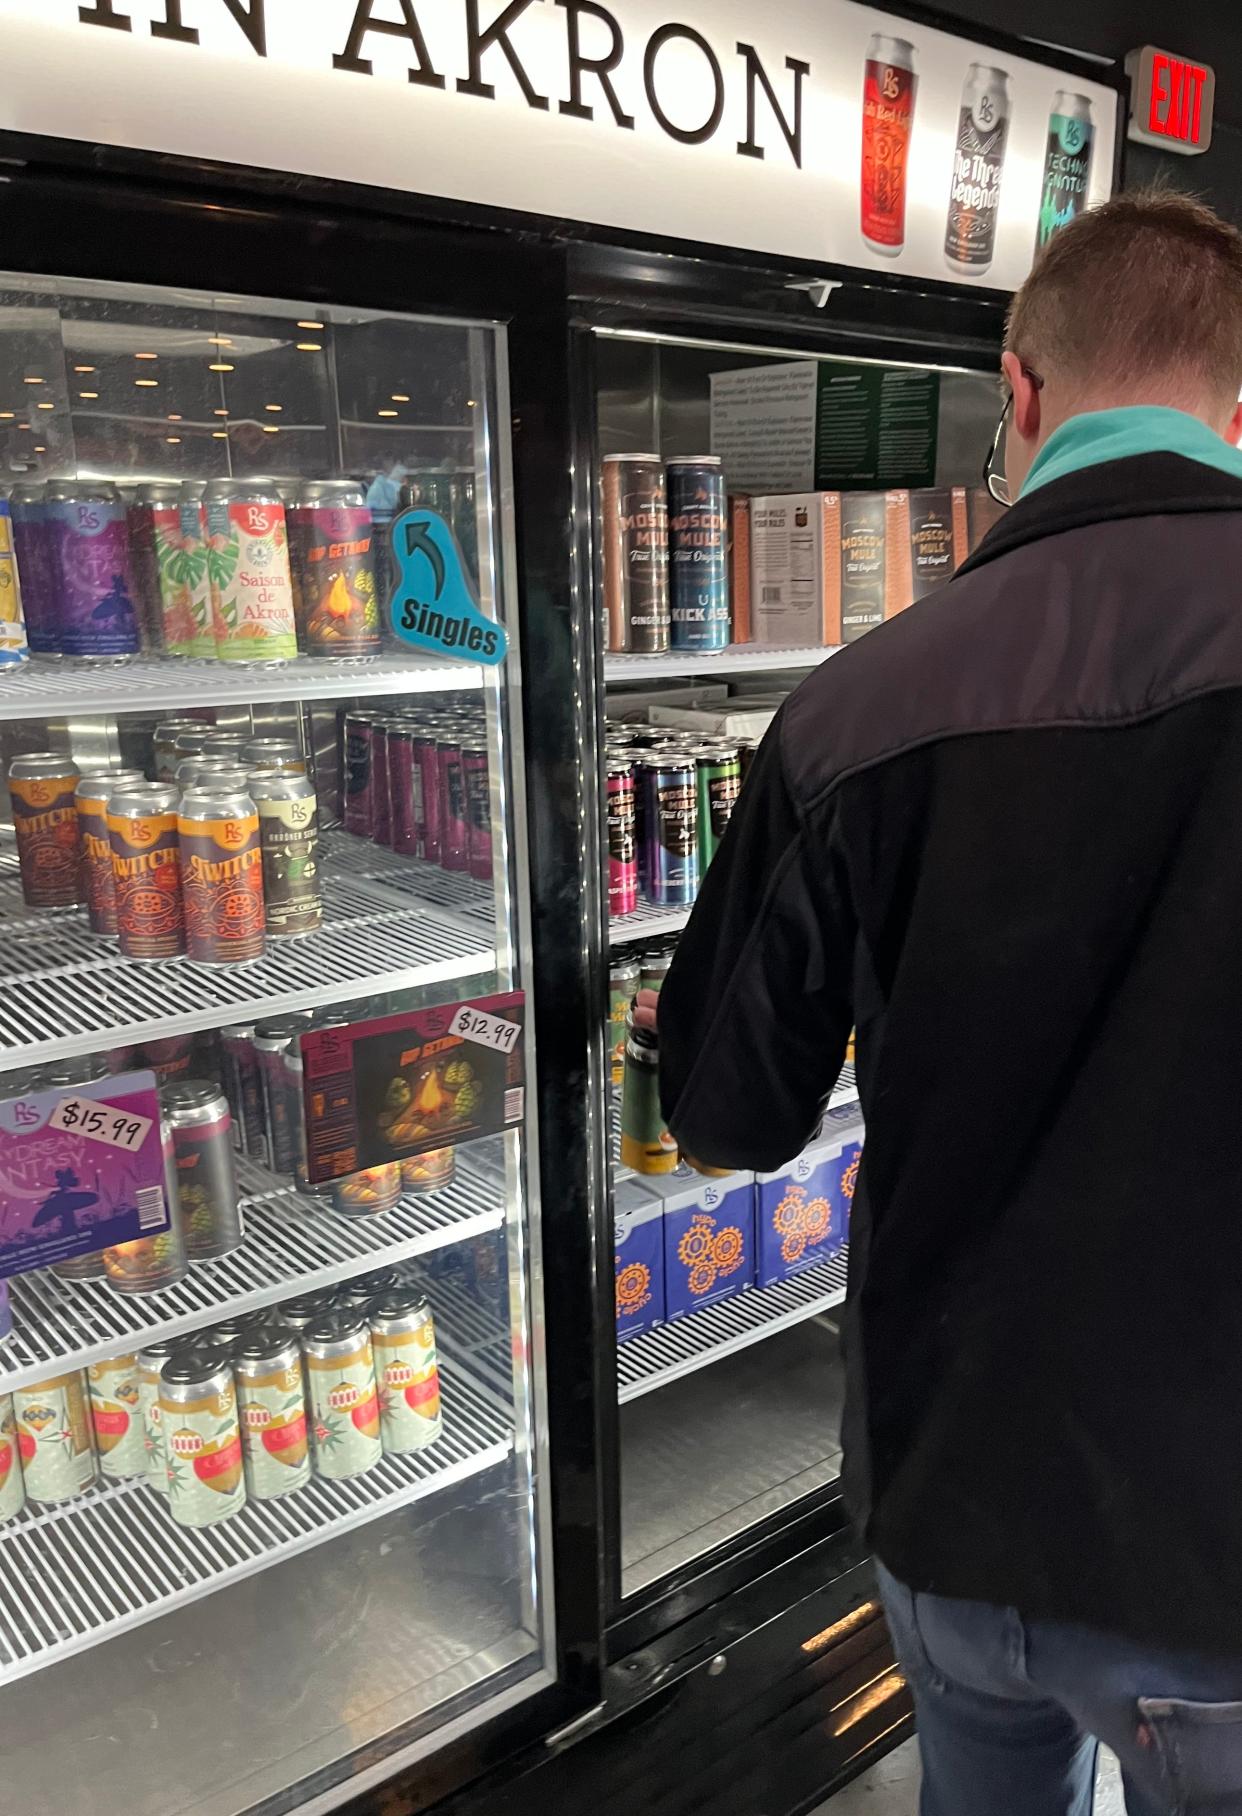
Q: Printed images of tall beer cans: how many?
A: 3